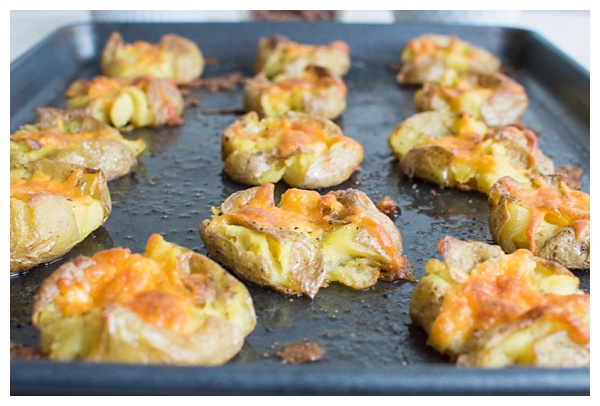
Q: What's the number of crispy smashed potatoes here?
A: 14